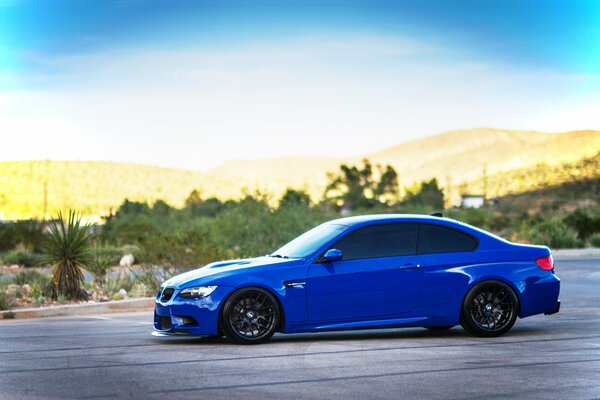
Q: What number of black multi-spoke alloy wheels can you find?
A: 2